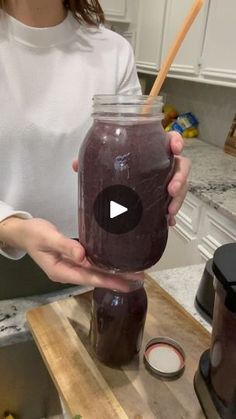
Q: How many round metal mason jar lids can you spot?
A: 1